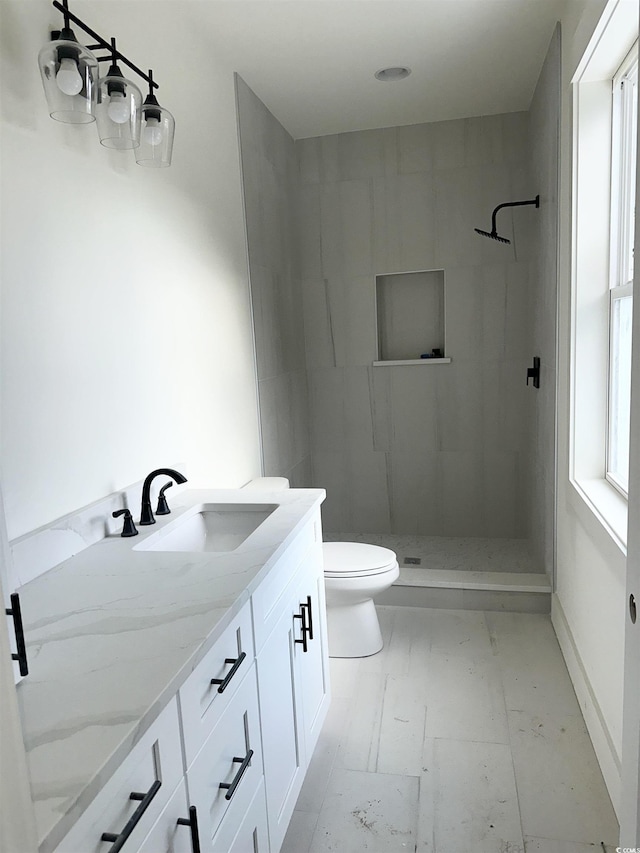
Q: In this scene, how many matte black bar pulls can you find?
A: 7